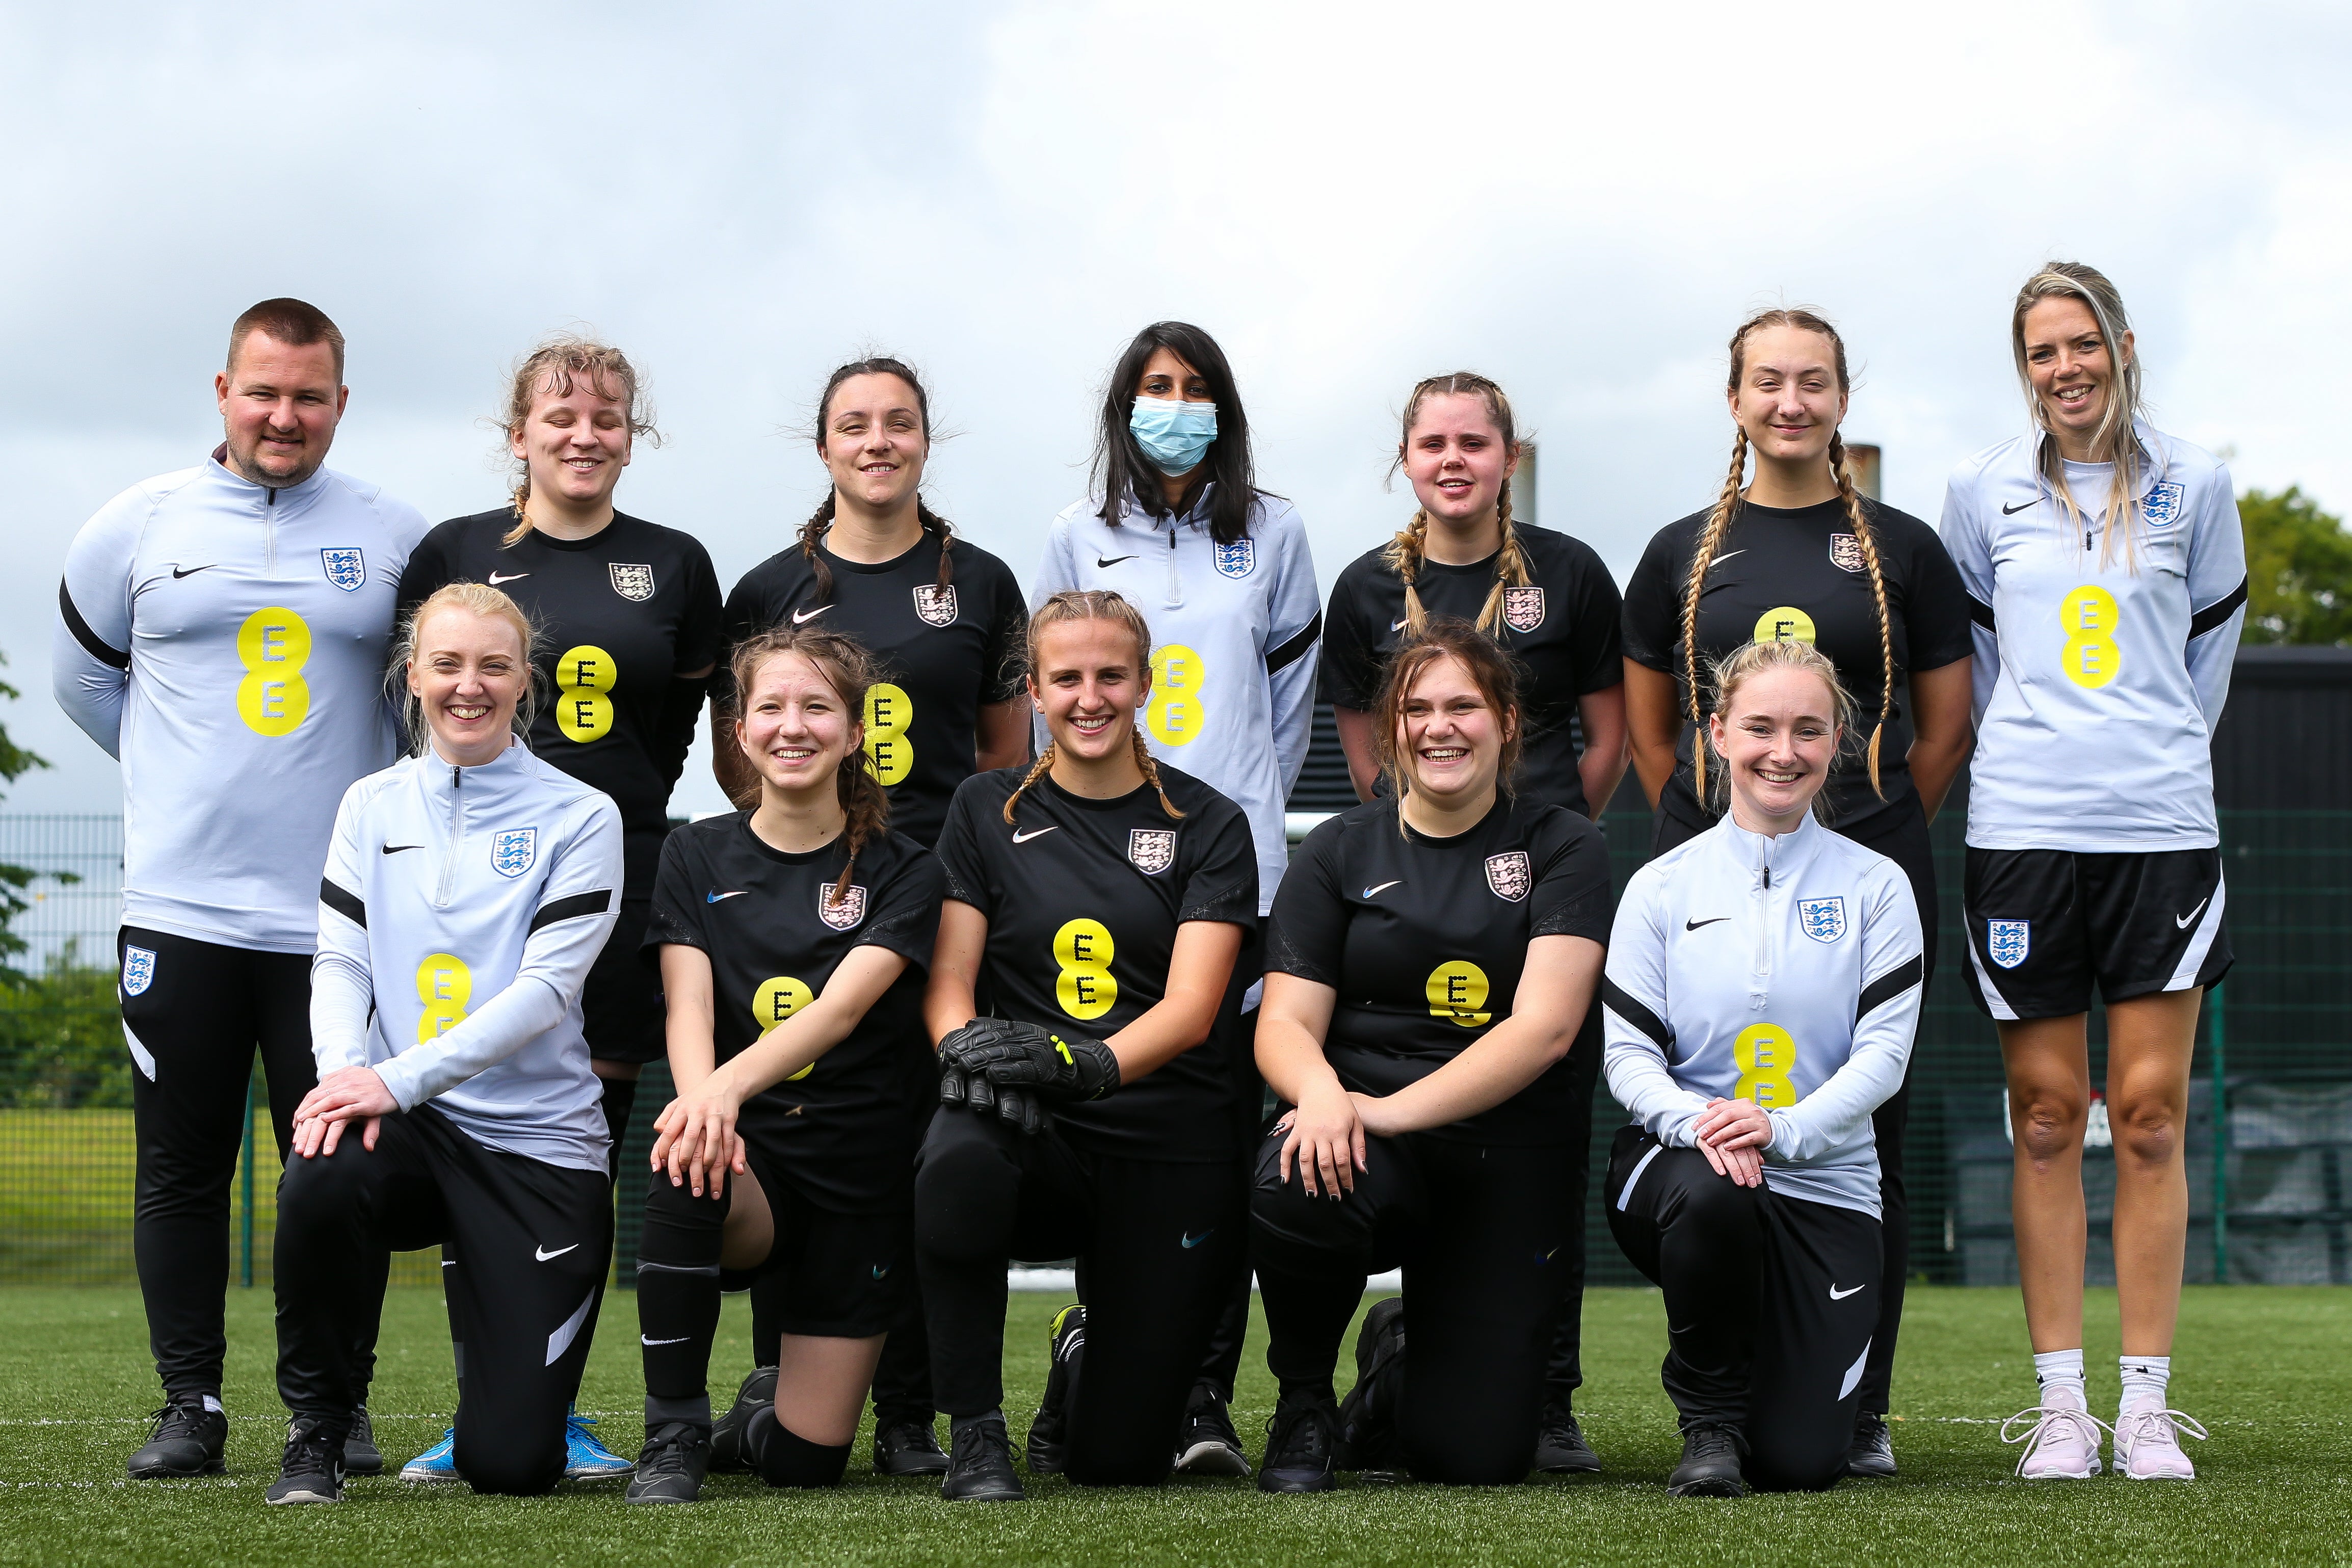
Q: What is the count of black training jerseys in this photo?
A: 7